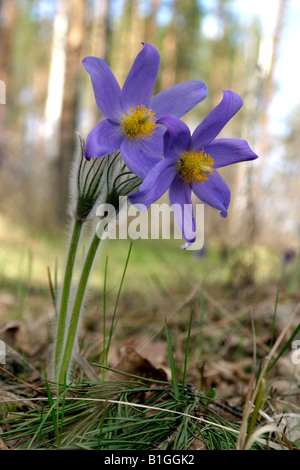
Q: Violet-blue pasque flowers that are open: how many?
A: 2